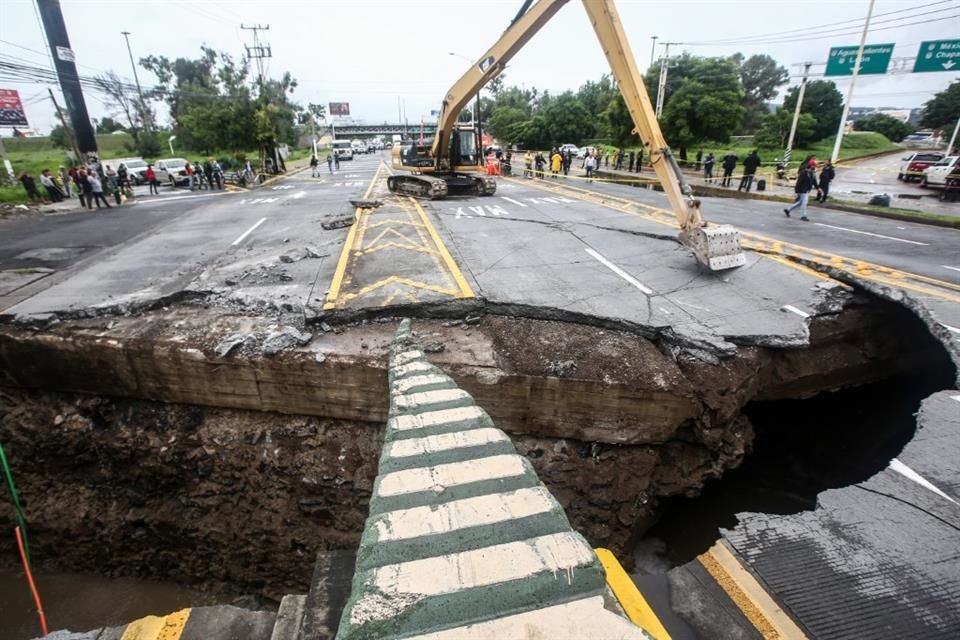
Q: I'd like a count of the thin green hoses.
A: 1